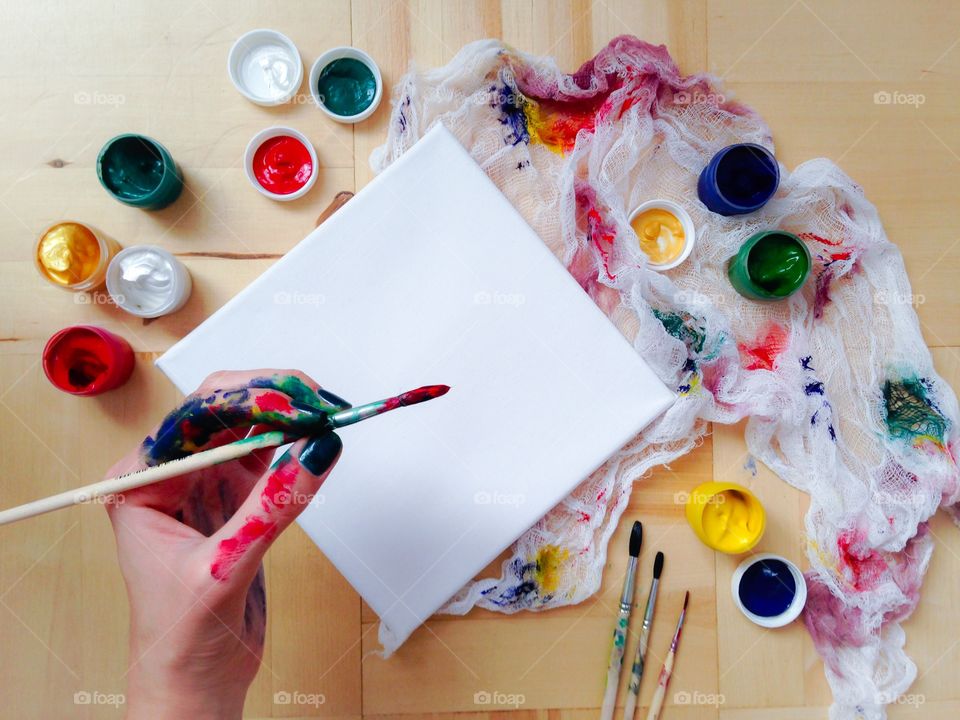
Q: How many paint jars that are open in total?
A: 7